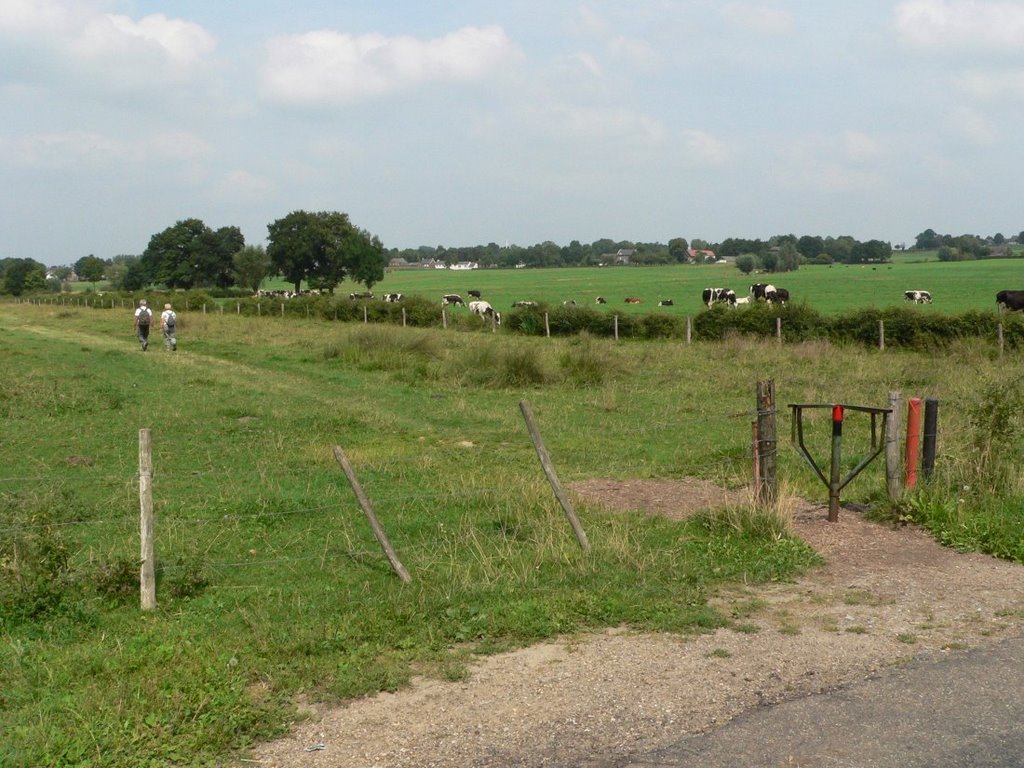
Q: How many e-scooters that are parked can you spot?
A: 0